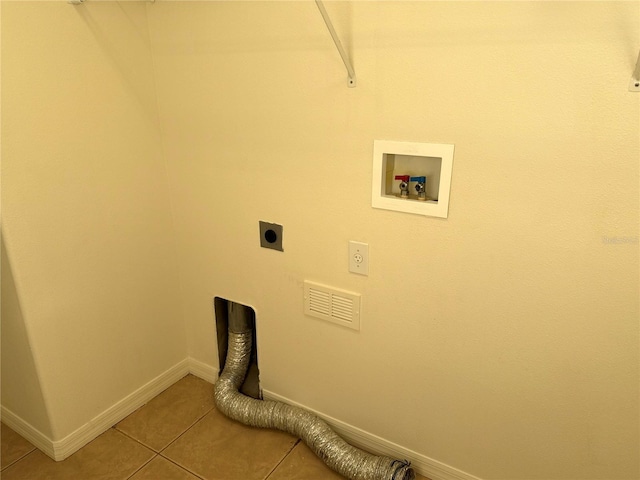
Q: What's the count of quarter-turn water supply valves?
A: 2